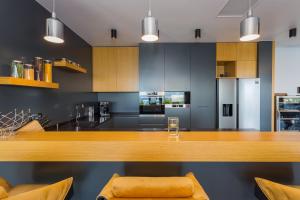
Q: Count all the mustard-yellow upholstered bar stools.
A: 3